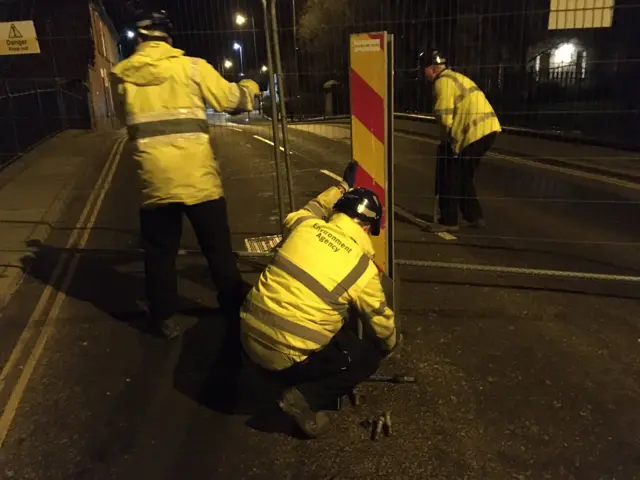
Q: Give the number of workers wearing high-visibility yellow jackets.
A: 3